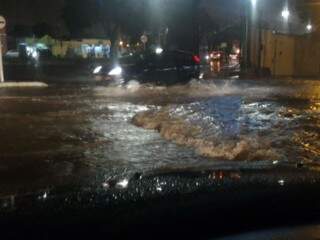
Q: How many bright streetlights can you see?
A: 3